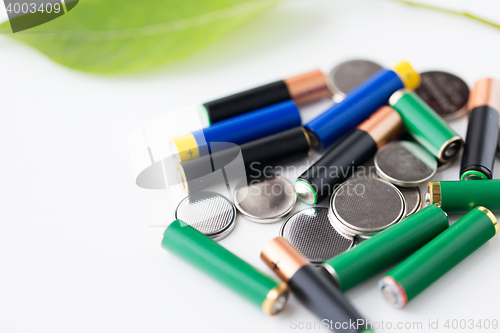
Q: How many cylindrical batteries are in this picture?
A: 12